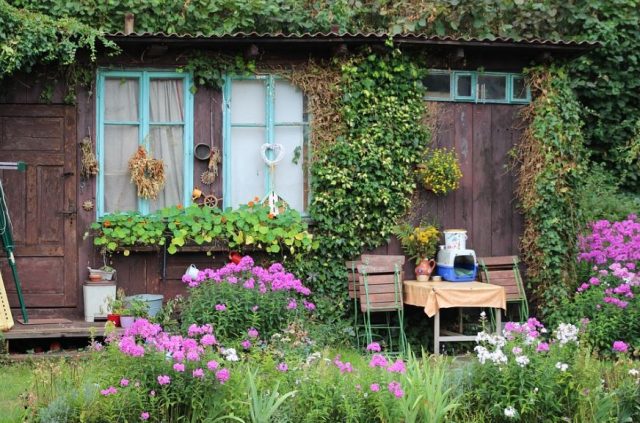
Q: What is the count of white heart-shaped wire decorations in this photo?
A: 1